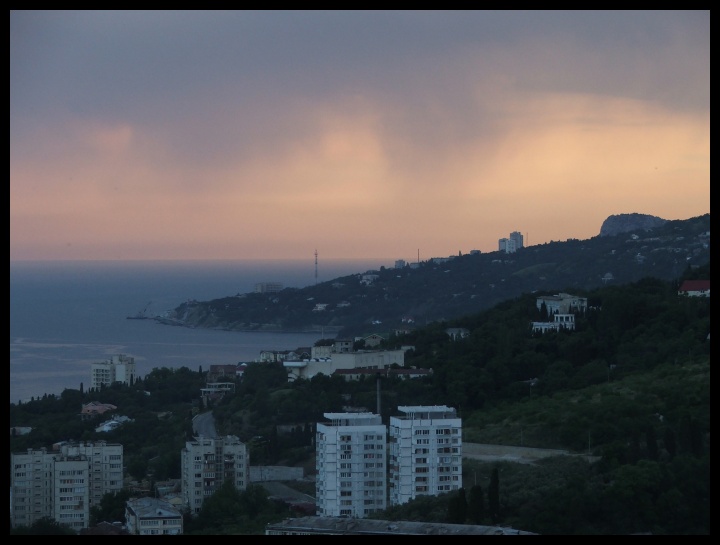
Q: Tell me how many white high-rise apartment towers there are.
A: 2